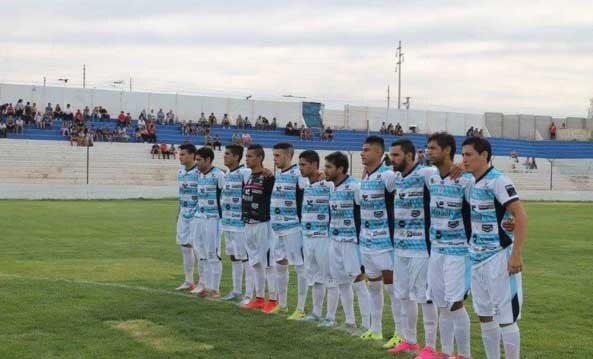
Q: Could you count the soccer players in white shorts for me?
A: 11